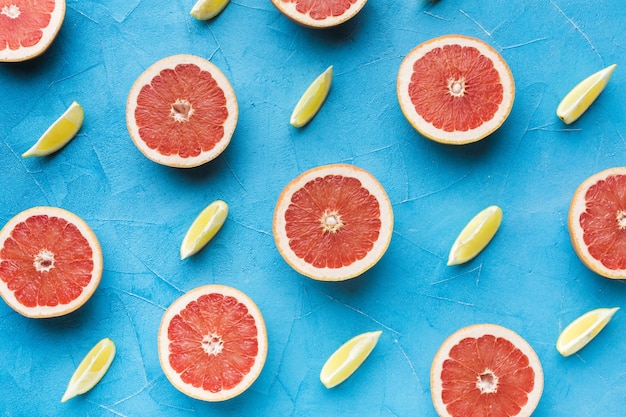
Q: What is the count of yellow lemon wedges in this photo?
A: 9